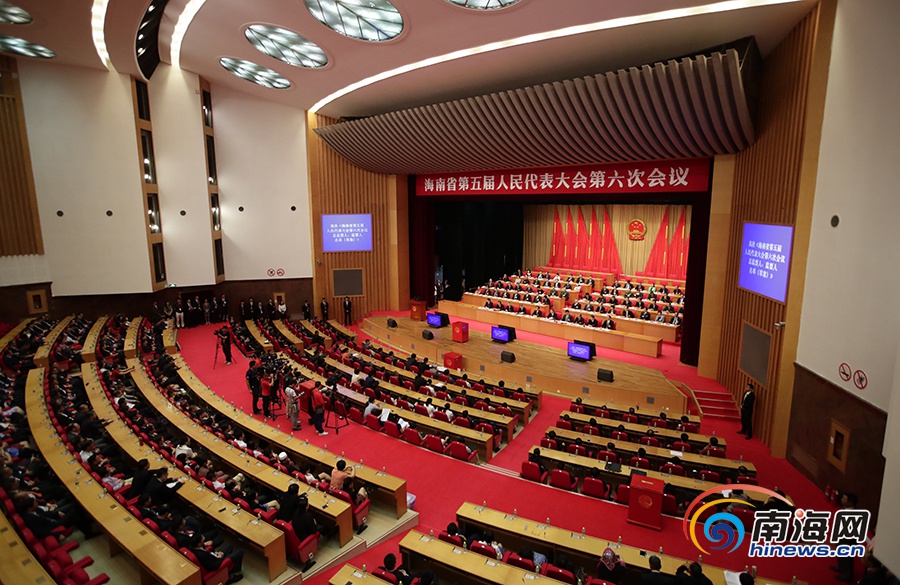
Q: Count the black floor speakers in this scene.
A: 4